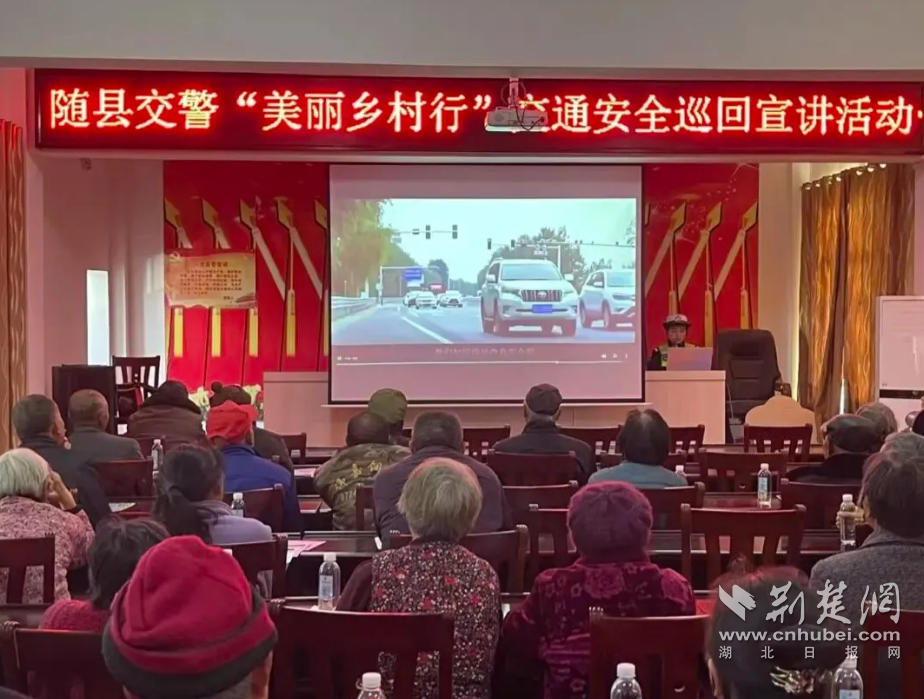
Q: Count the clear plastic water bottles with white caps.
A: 9